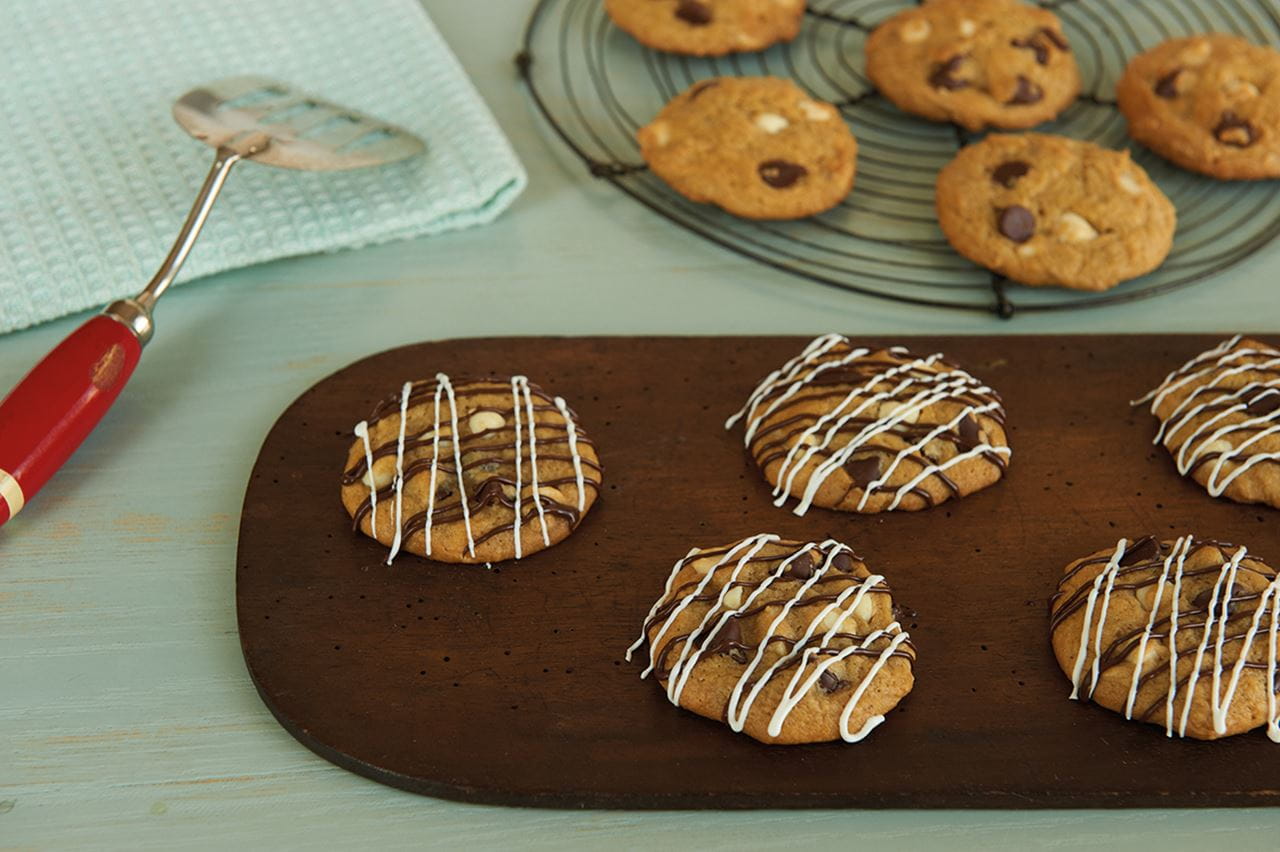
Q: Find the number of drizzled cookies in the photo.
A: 5